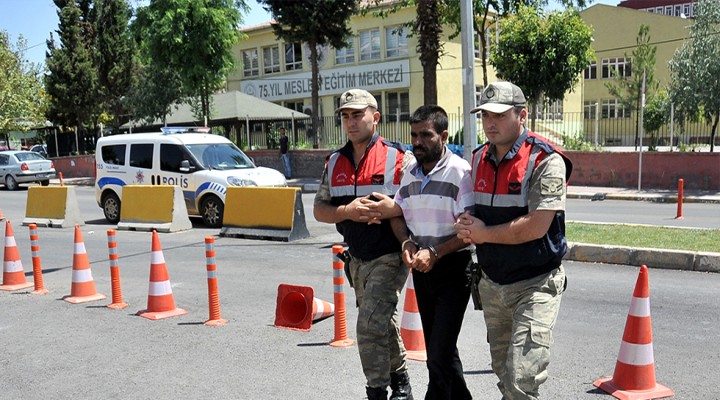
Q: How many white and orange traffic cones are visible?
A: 6